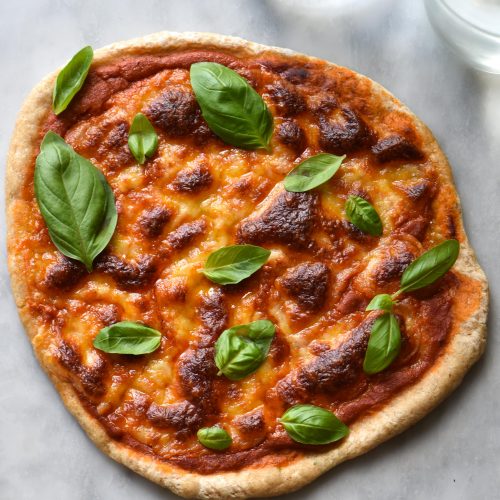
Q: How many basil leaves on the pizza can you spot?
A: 14